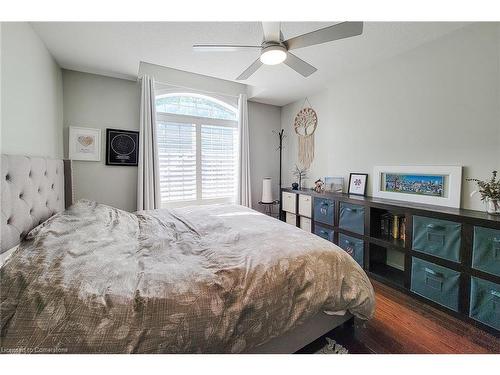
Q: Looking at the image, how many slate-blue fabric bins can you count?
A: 8